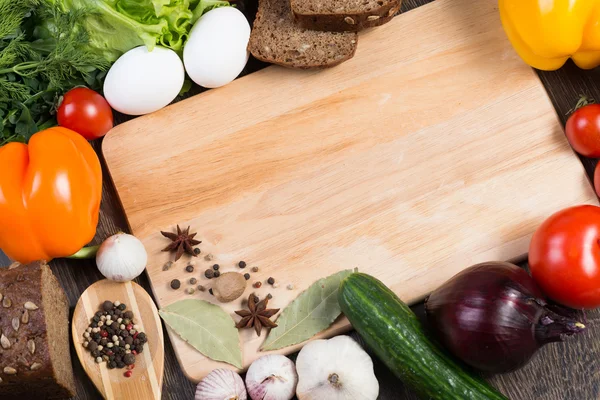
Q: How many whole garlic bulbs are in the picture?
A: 4